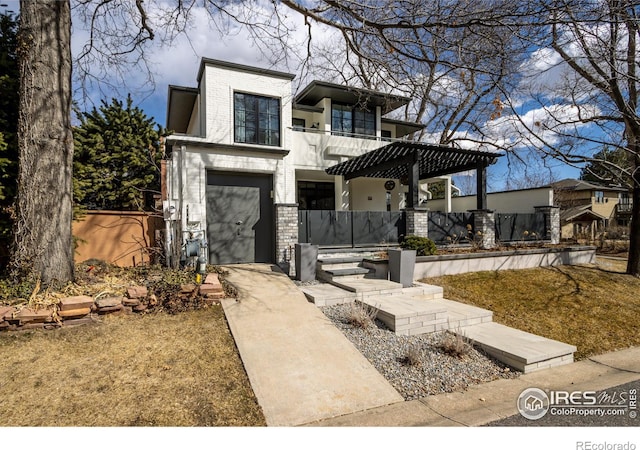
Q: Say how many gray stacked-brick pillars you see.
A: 4